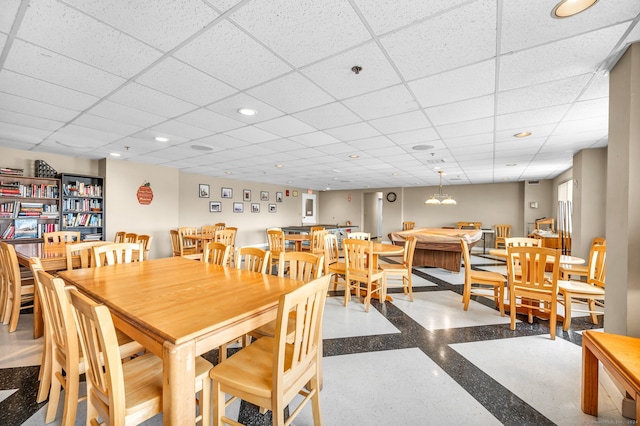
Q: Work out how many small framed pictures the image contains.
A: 9